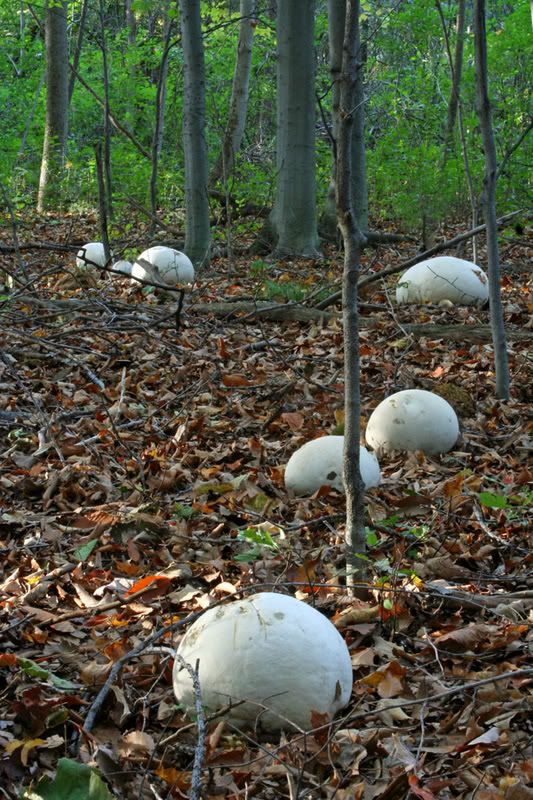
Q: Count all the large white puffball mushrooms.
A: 7